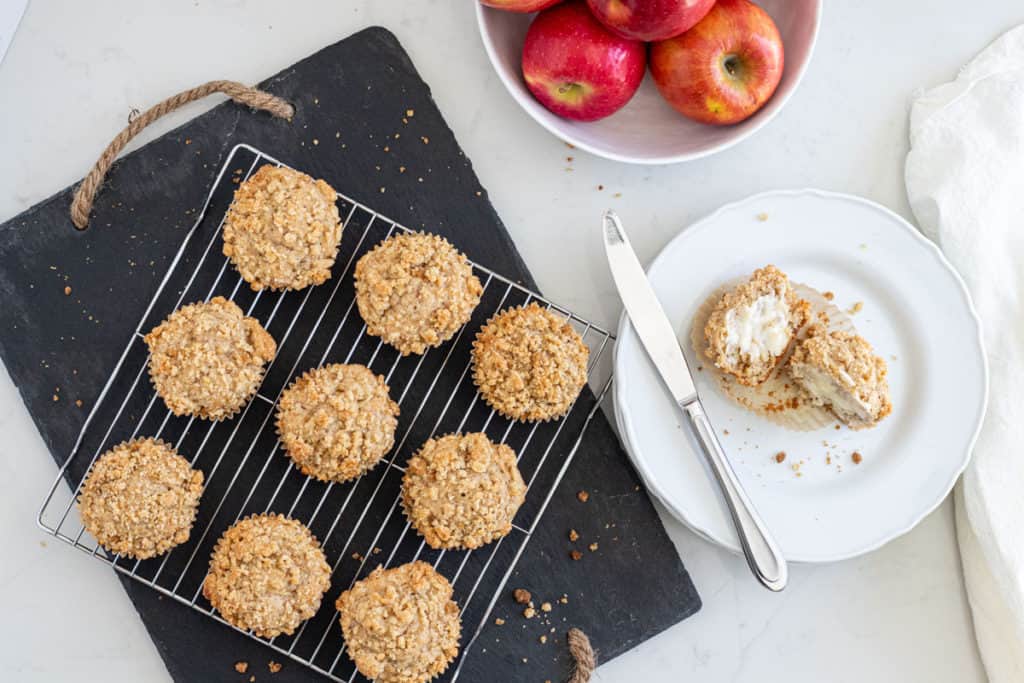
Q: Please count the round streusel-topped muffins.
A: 9